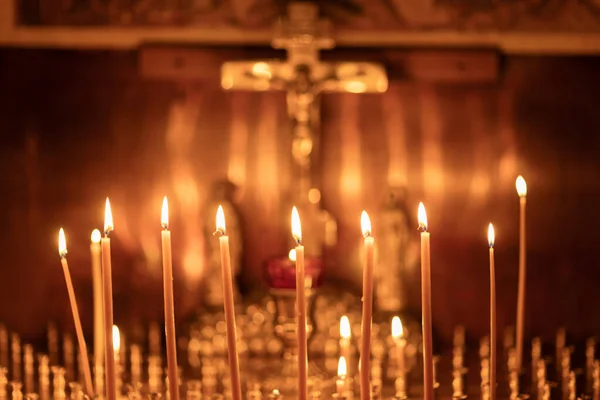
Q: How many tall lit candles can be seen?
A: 10